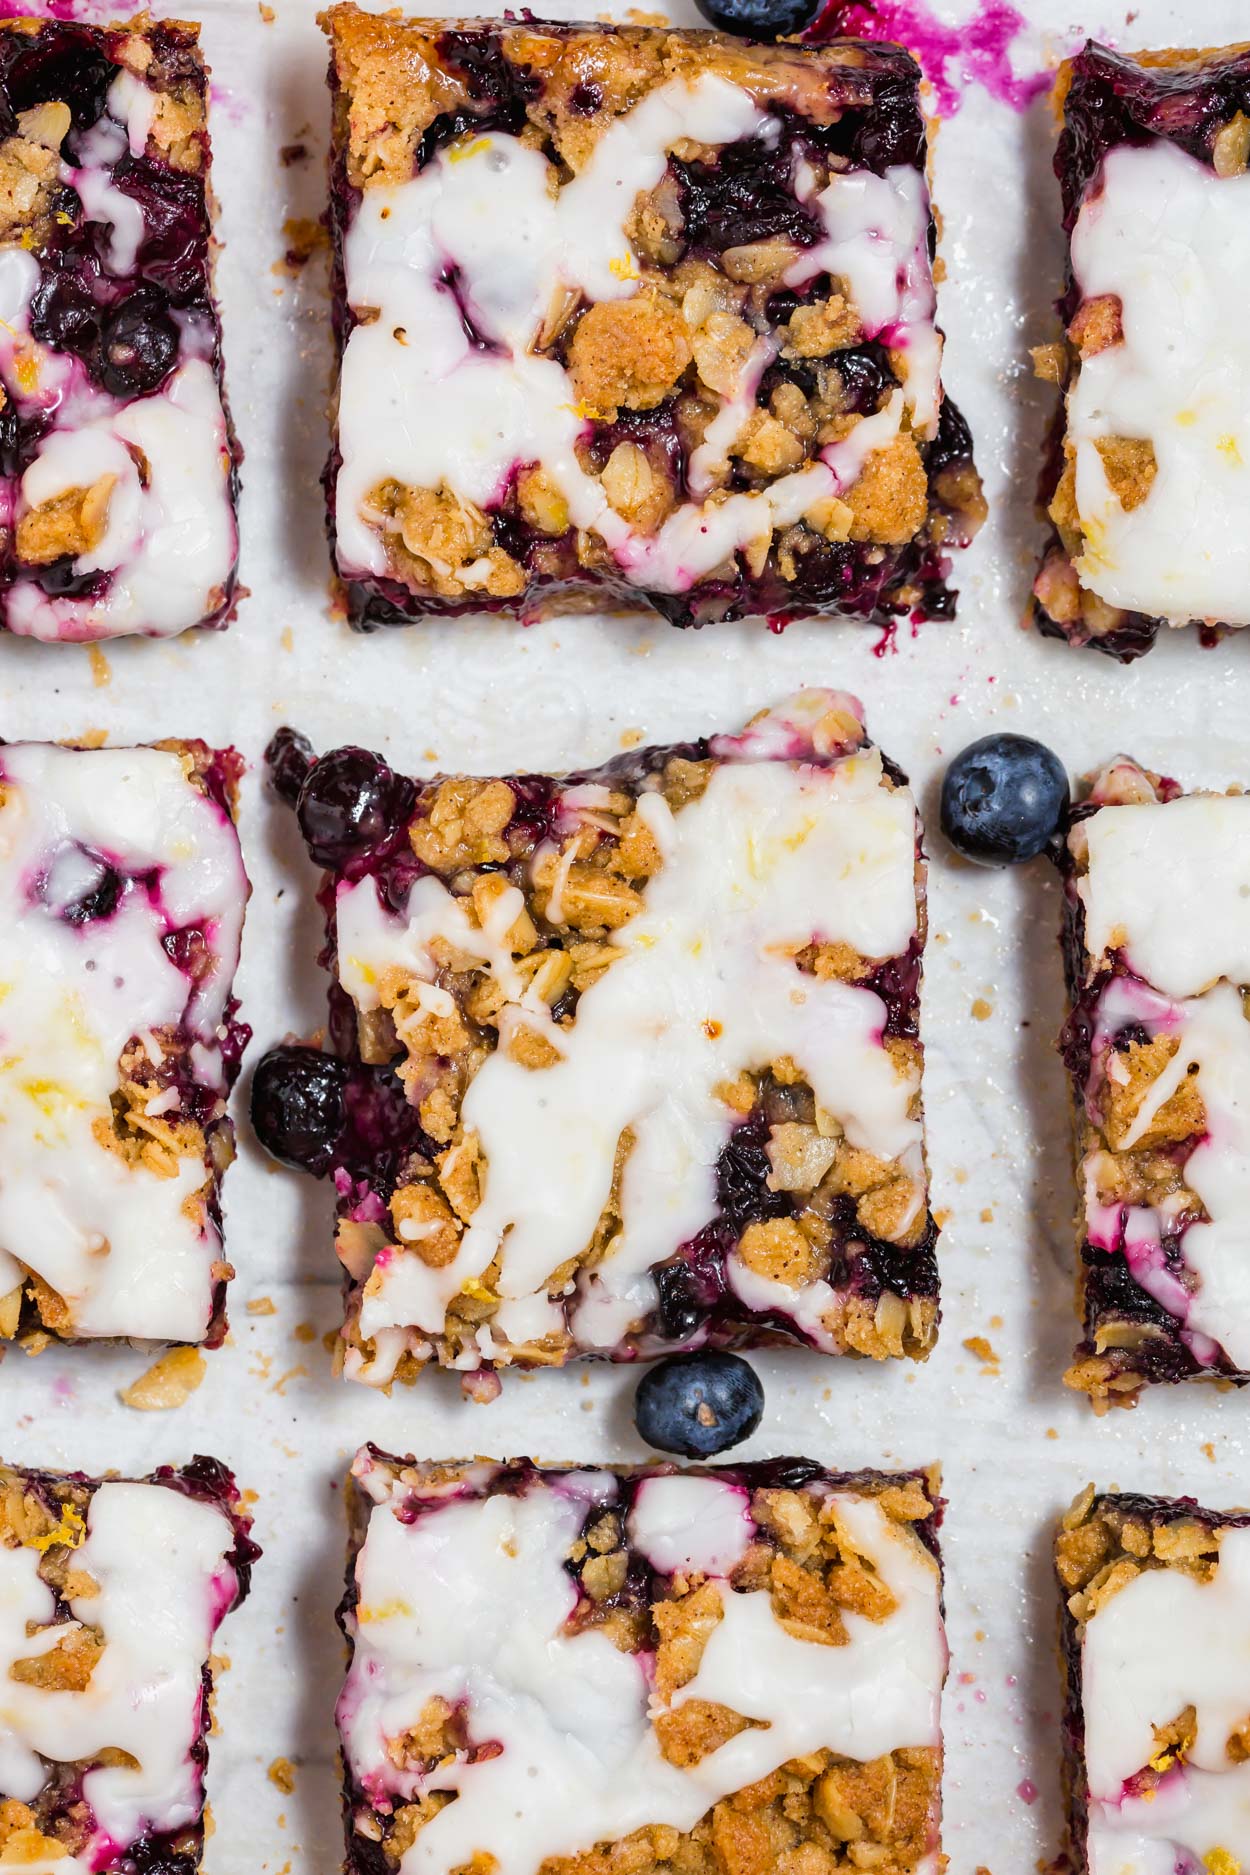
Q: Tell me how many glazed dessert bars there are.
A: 9